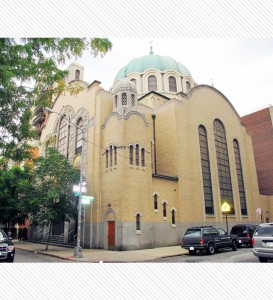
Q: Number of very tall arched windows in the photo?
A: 3